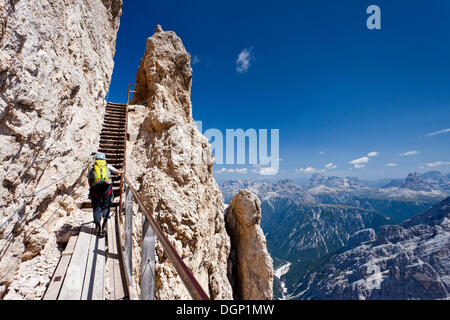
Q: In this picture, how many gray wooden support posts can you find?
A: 2